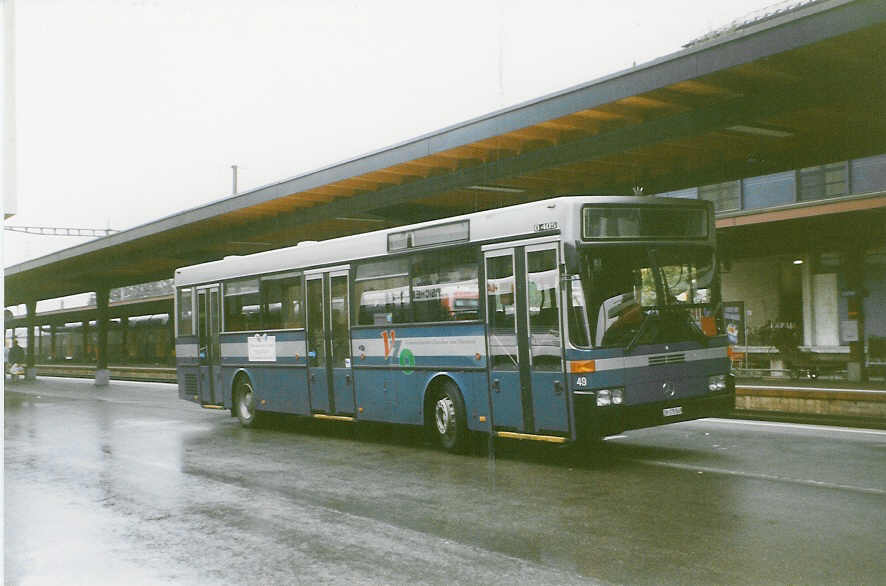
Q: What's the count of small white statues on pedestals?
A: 0